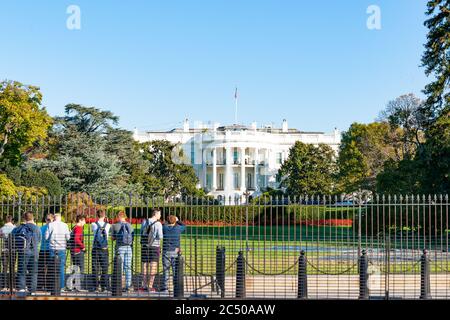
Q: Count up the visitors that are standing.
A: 9